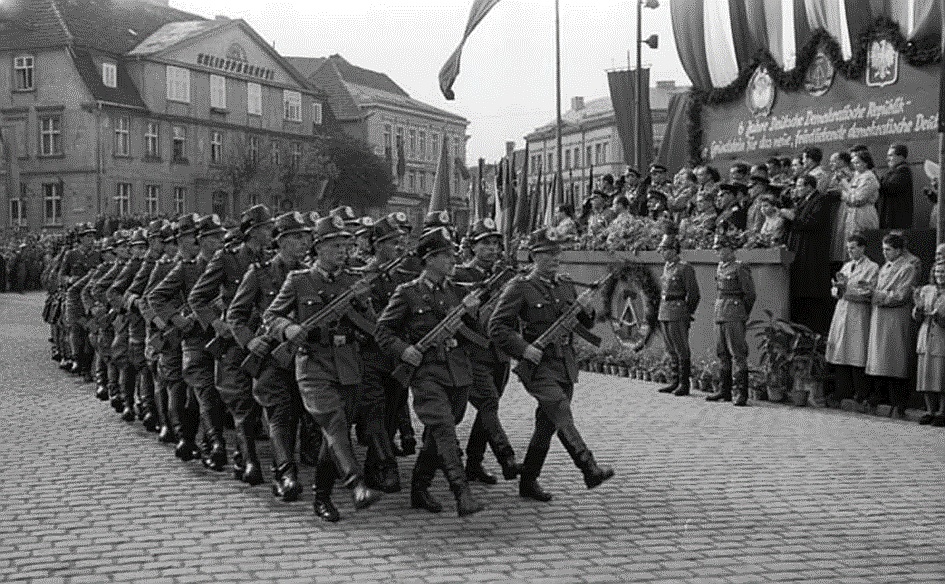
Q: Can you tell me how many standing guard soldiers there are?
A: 2